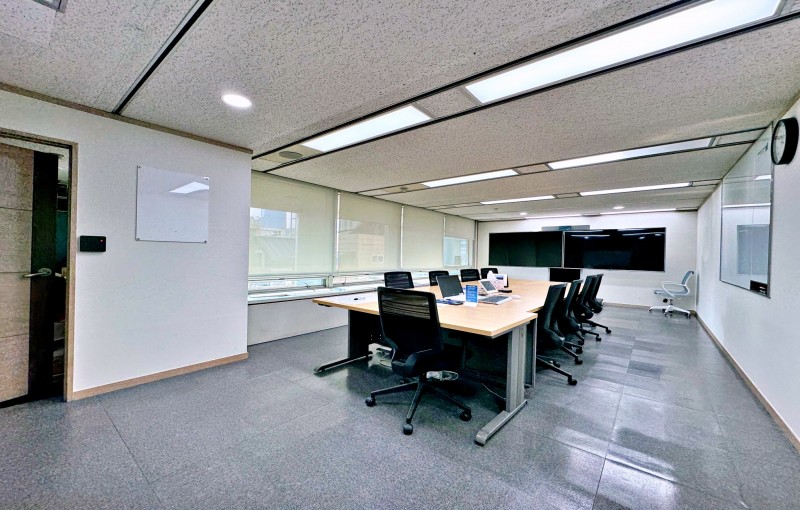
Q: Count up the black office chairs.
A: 9